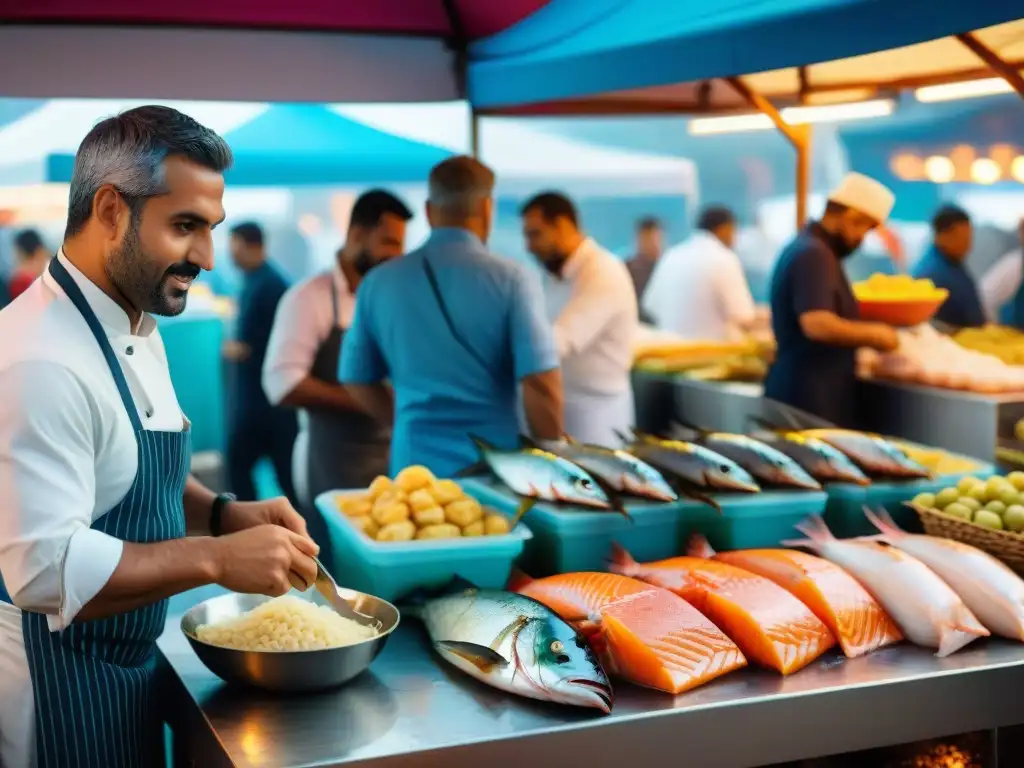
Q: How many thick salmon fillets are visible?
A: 3